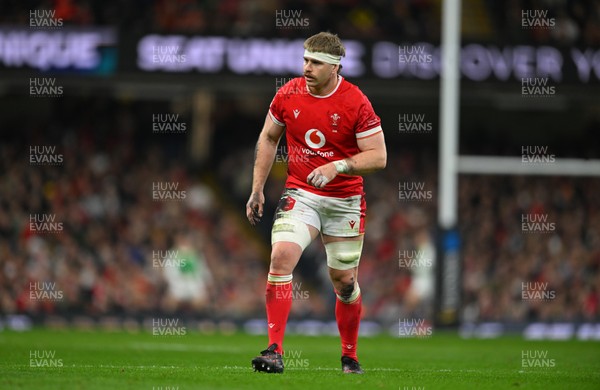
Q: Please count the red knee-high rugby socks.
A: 2